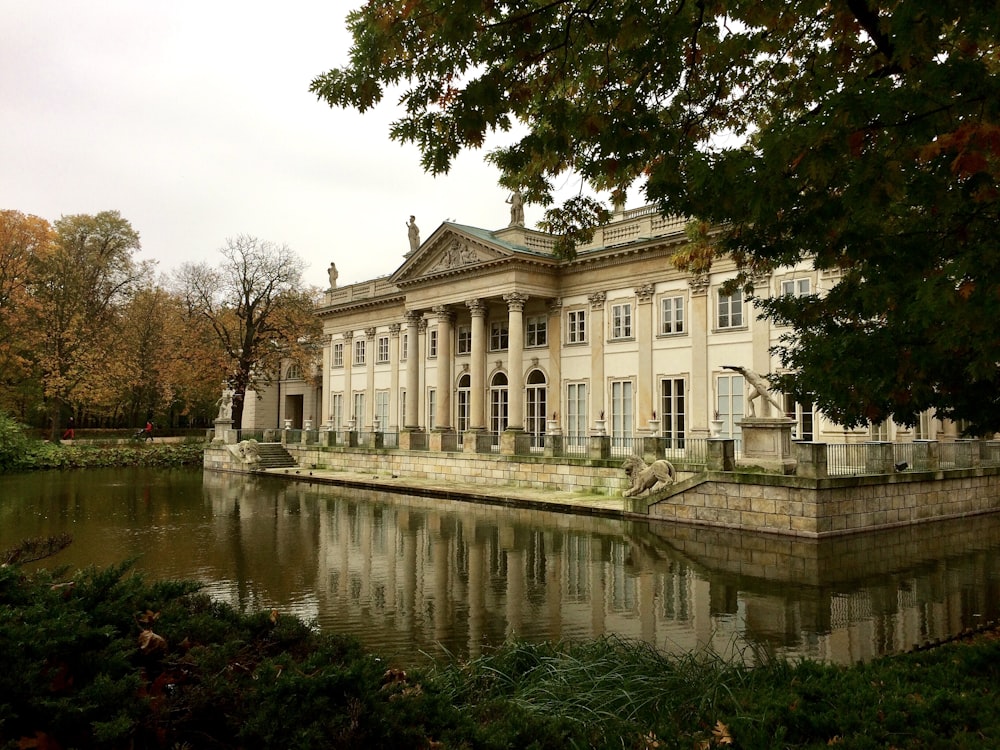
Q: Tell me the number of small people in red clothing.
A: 2